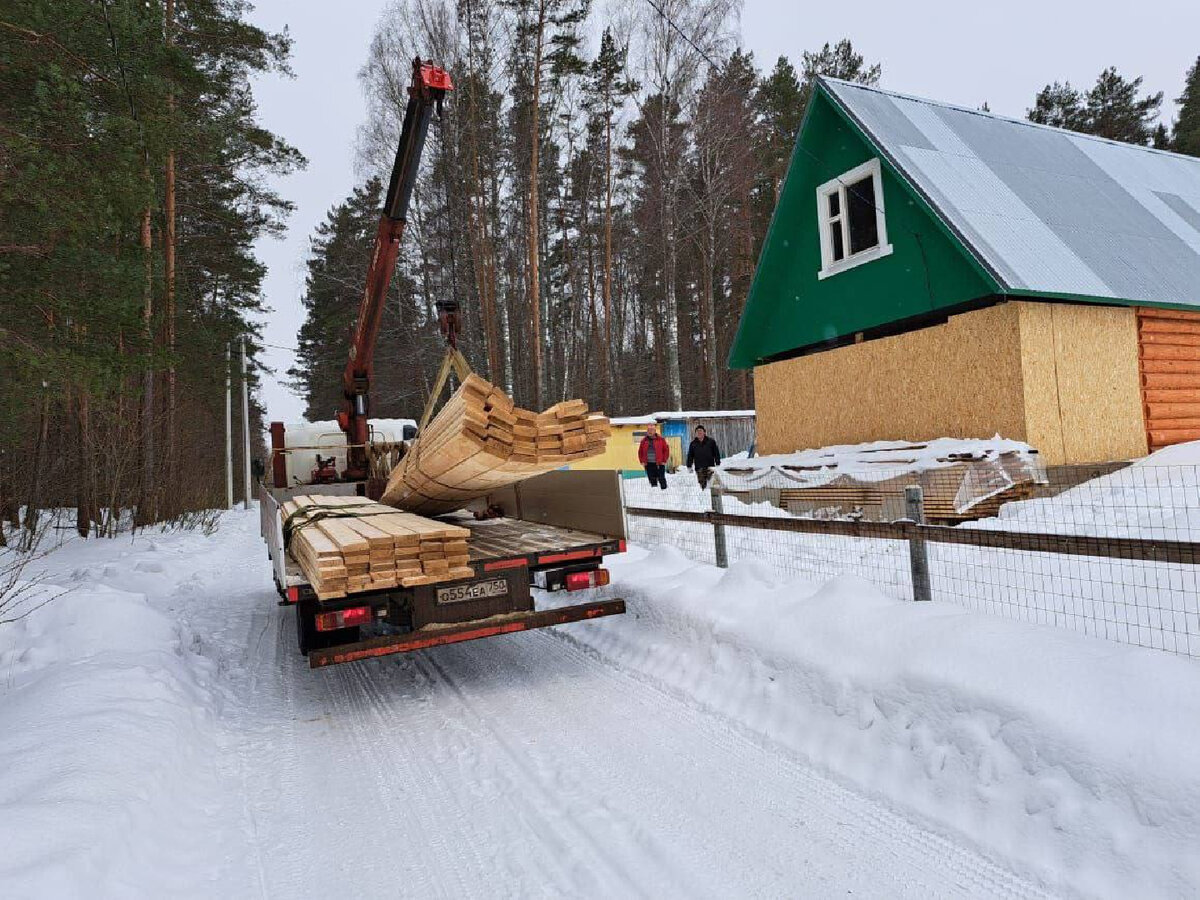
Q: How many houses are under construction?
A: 1